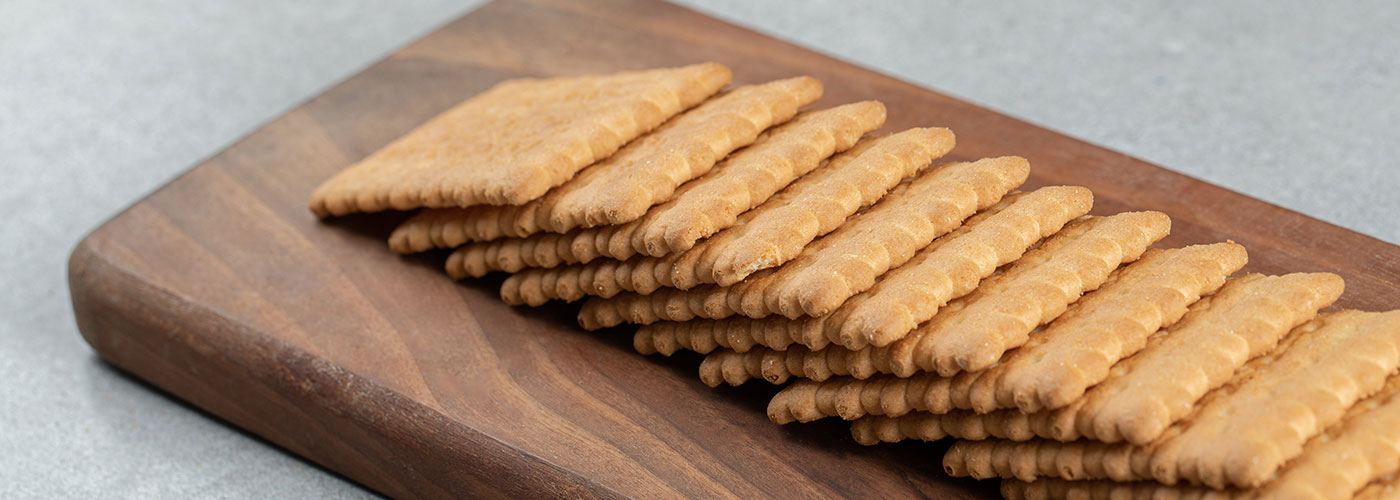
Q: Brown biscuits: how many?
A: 11